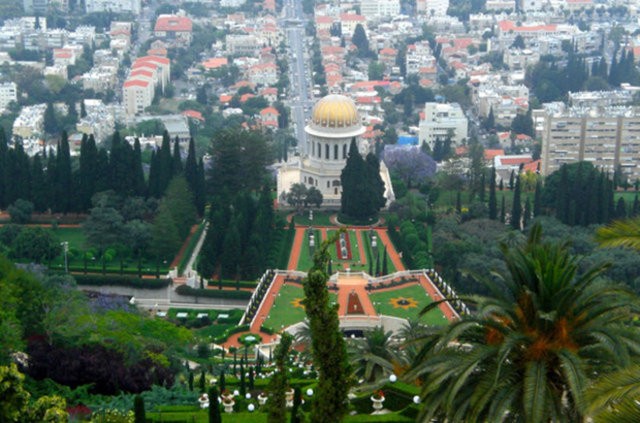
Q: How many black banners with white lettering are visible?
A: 0